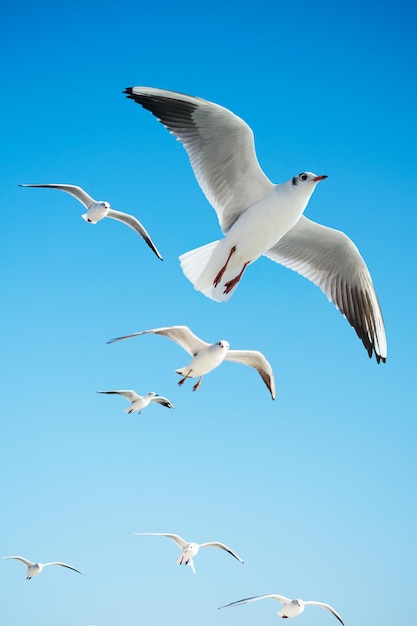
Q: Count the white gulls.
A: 7